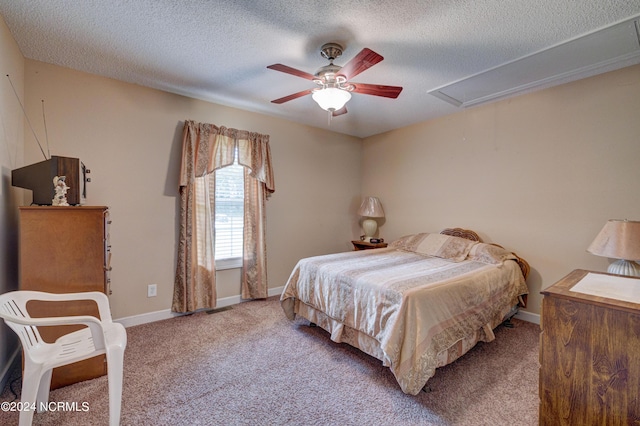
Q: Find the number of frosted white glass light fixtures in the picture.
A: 1